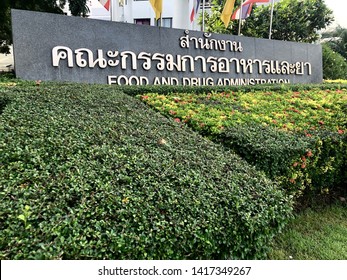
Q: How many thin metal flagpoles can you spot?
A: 5